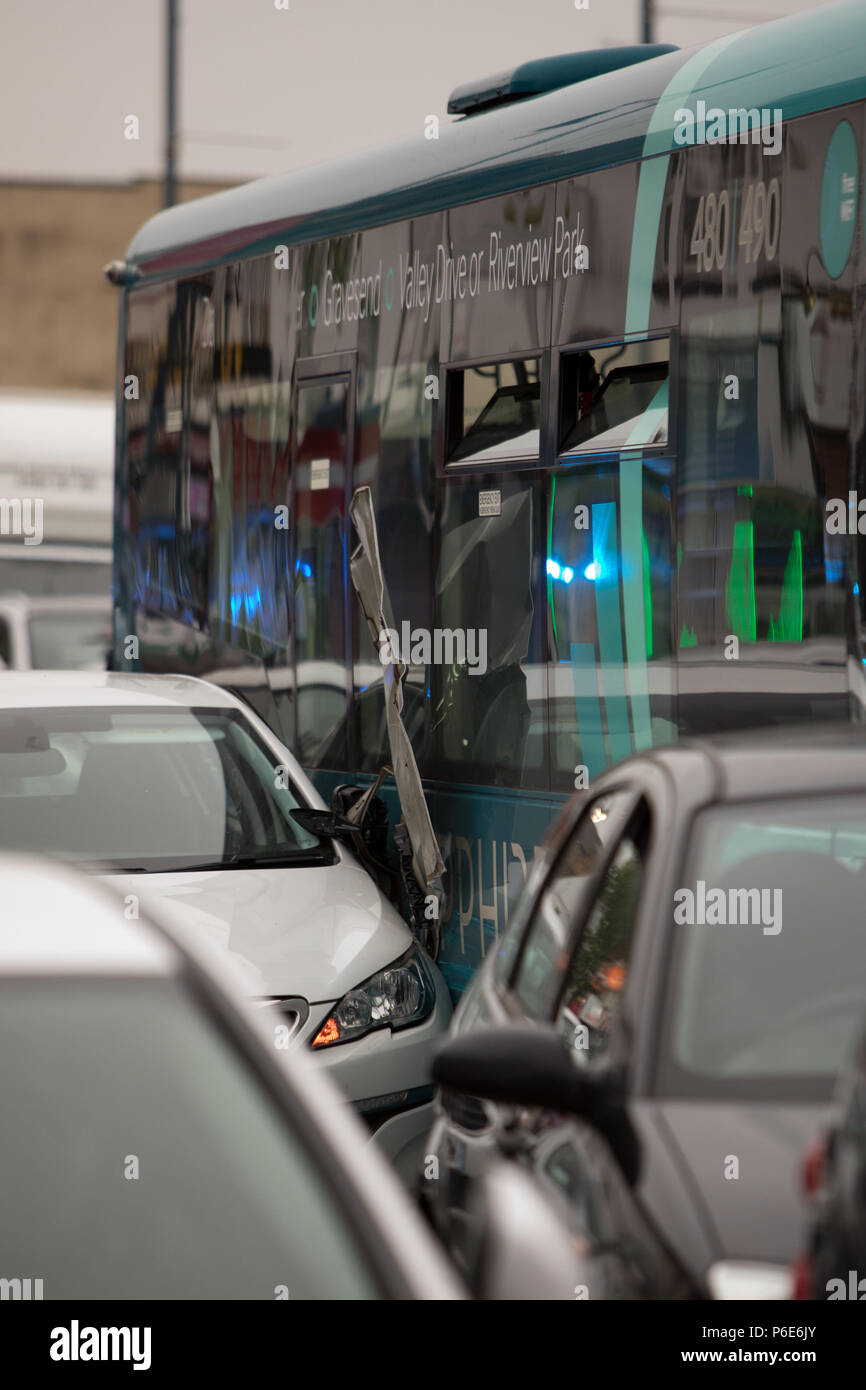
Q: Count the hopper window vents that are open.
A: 2